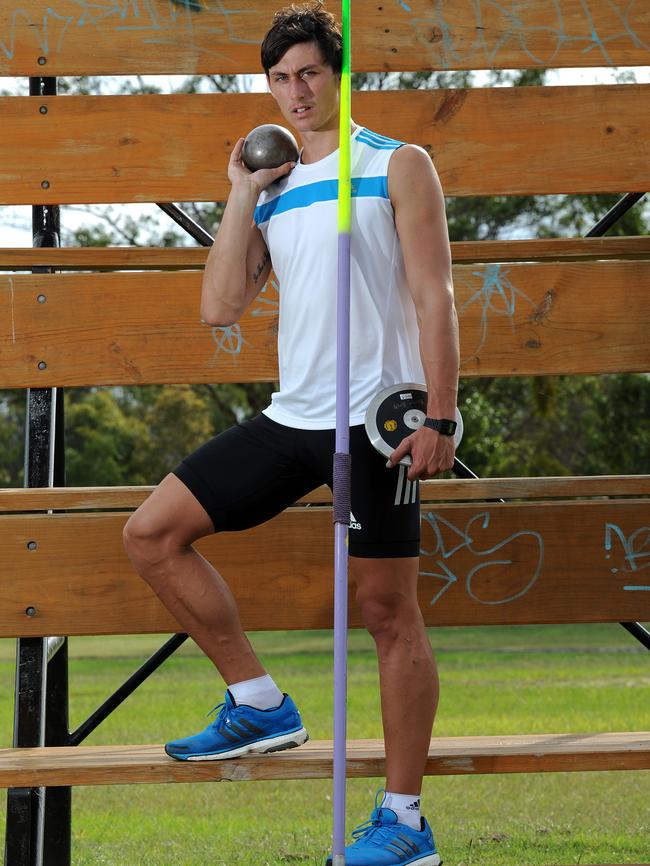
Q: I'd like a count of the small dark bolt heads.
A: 7